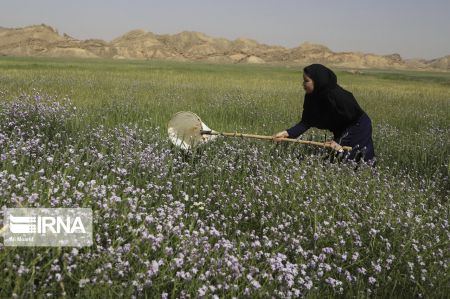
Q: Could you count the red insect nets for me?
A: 0